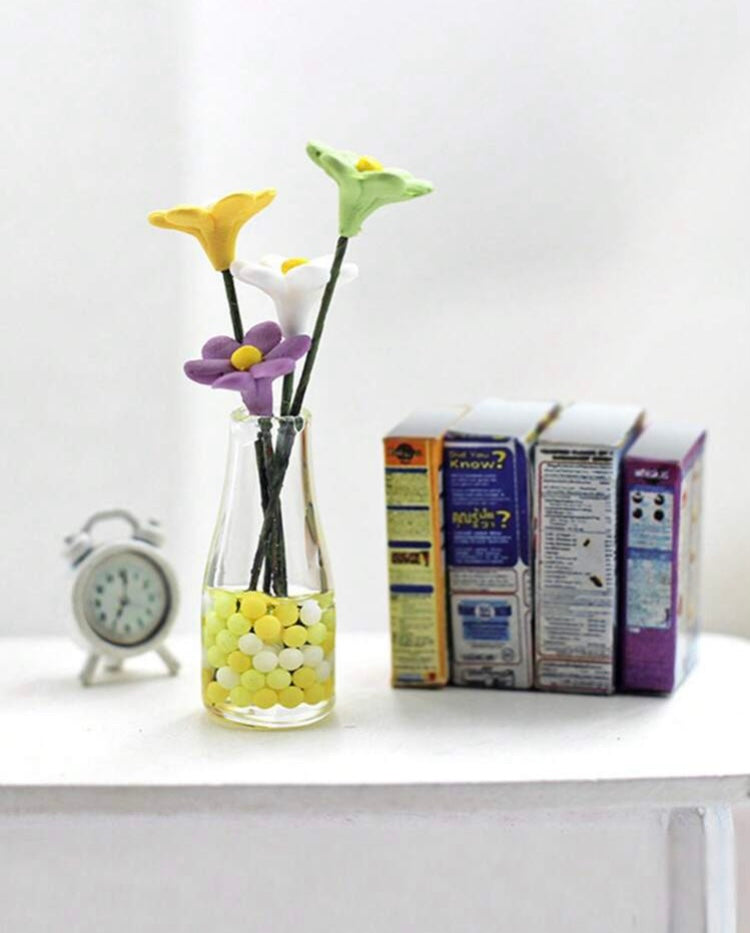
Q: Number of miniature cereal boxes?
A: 4